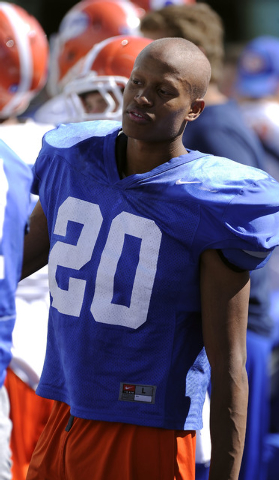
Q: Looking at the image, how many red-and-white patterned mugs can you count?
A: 0